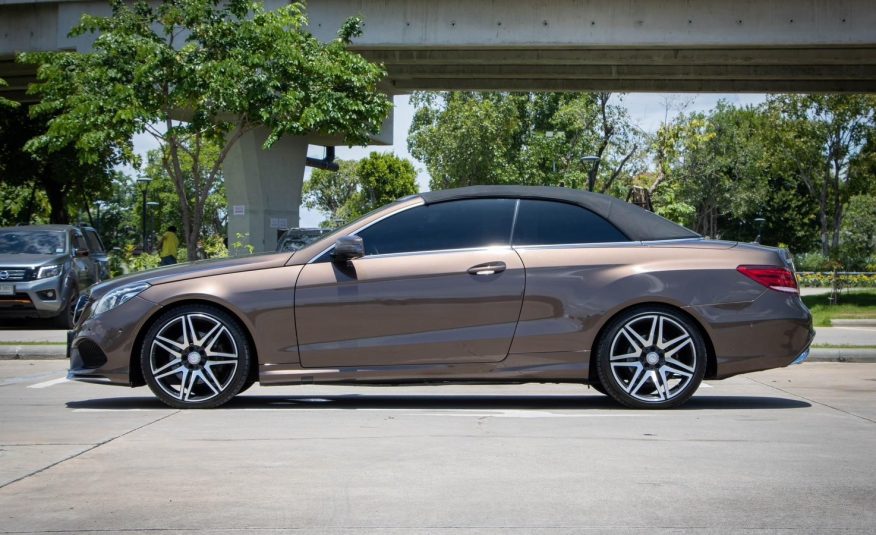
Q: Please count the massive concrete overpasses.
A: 1